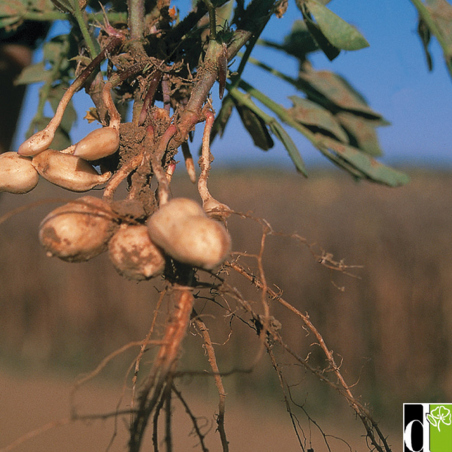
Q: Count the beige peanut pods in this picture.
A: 7